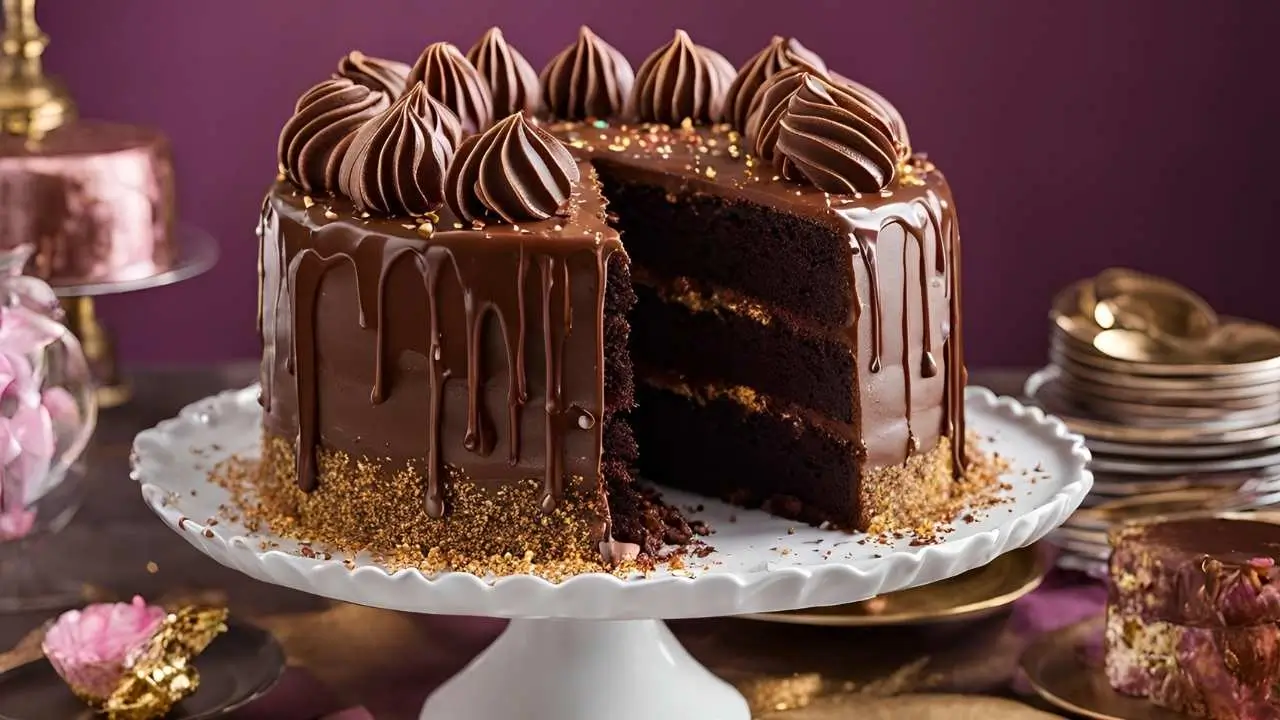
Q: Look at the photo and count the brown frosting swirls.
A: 11